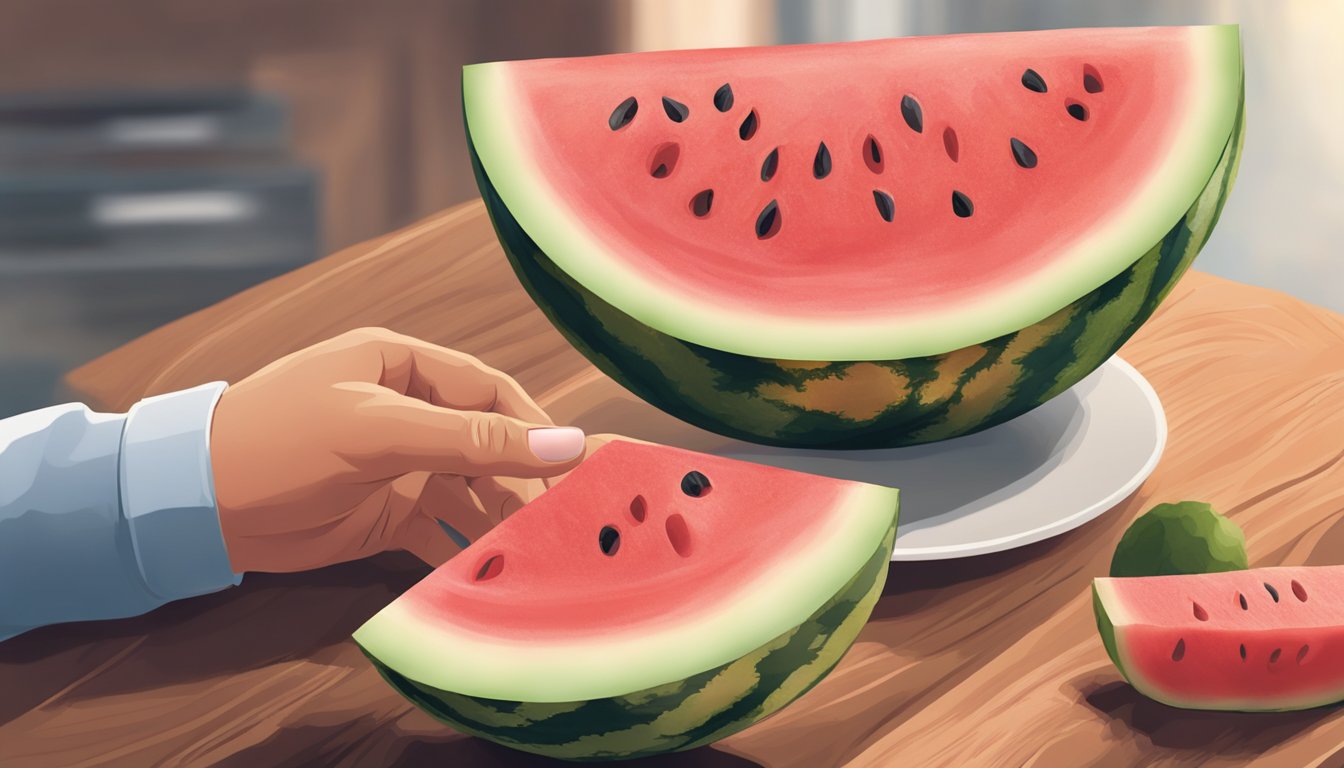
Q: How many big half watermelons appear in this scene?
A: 1